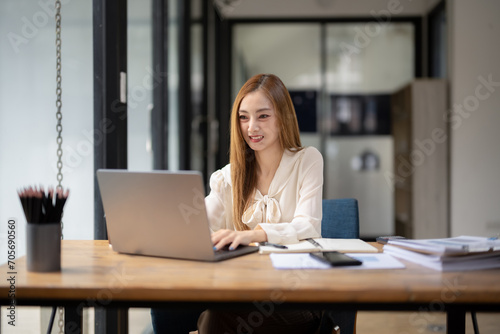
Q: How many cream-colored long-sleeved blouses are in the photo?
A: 1